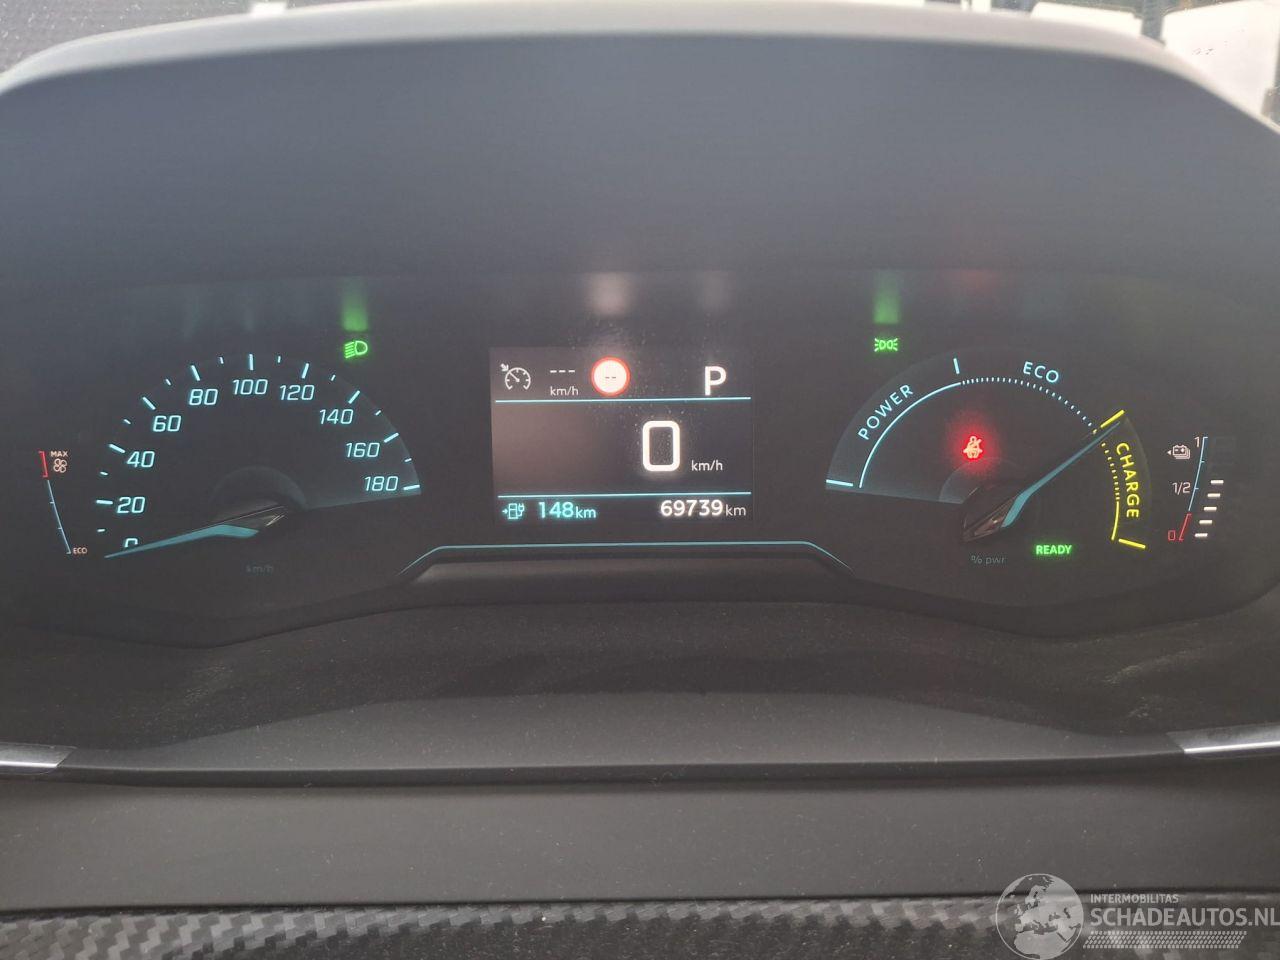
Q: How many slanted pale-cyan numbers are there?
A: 10